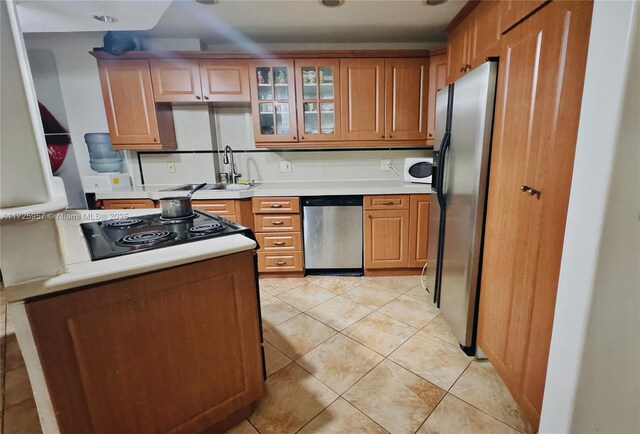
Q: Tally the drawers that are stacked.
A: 4